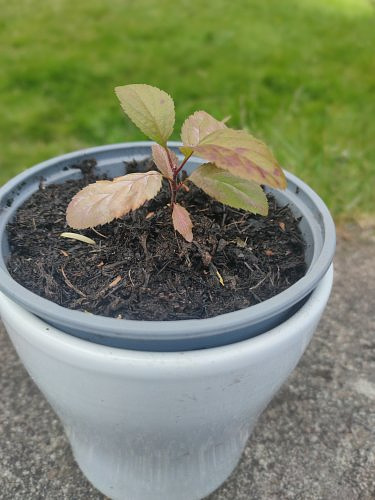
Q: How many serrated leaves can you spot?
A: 7